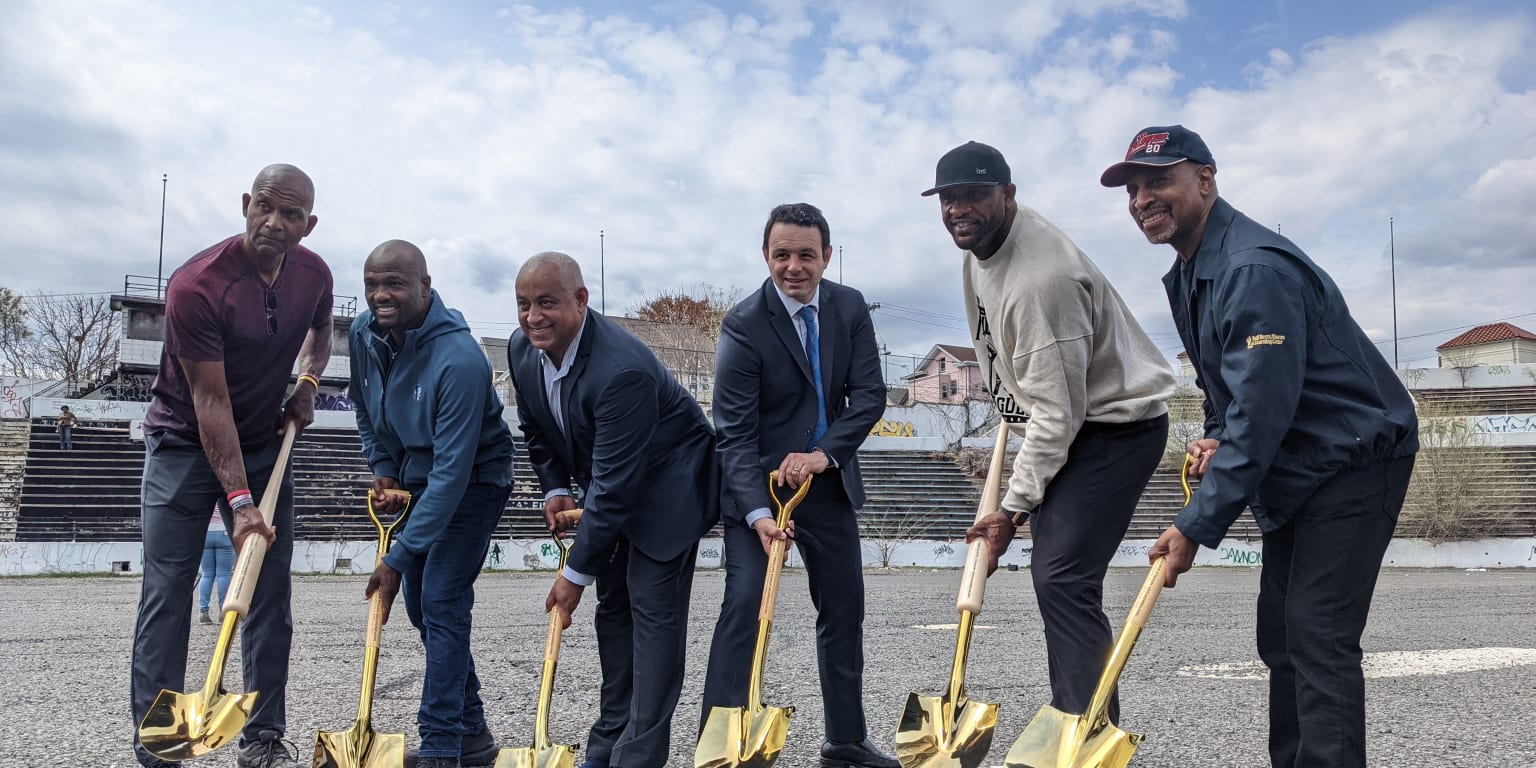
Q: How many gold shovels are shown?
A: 6